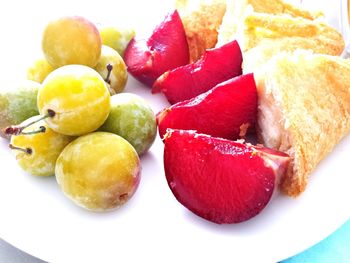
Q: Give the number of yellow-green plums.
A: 9